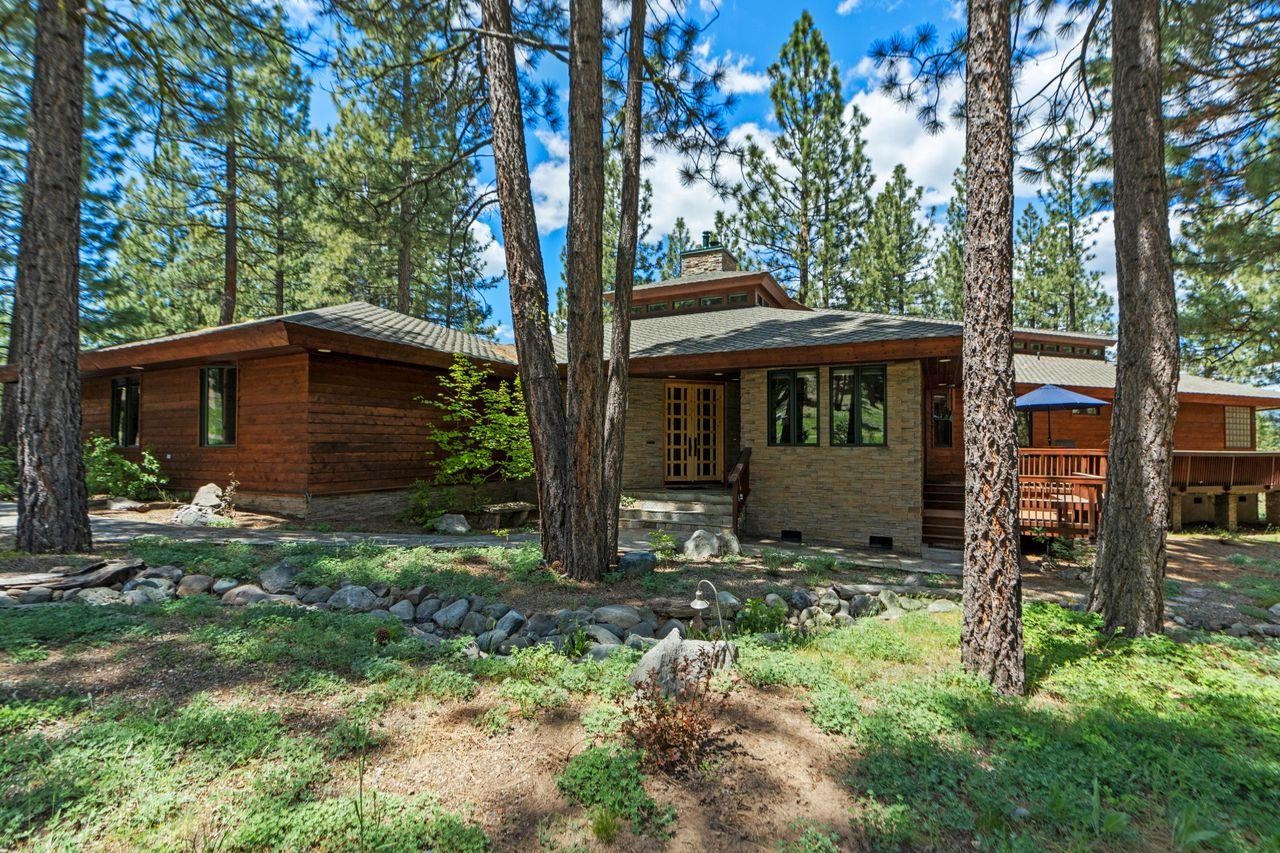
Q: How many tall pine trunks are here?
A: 6